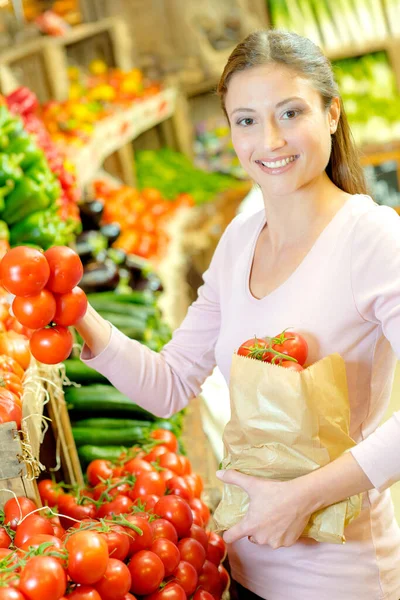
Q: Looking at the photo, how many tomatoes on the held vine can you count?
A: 5